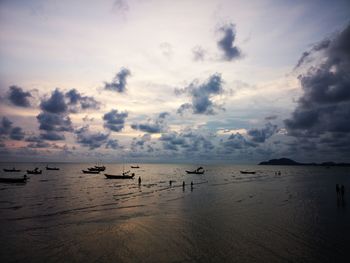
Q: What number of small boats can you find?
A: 11